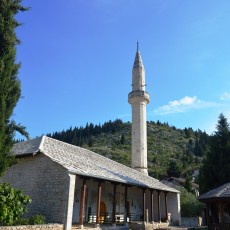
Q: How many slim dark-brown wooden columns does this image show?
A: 8